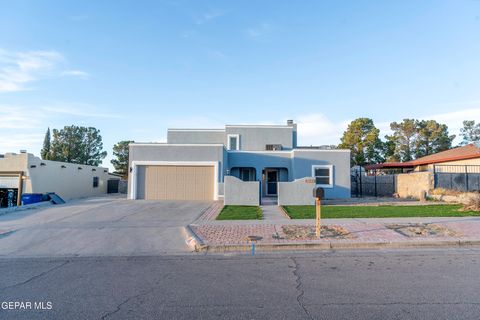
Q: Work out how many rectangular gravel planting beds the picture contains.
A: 2